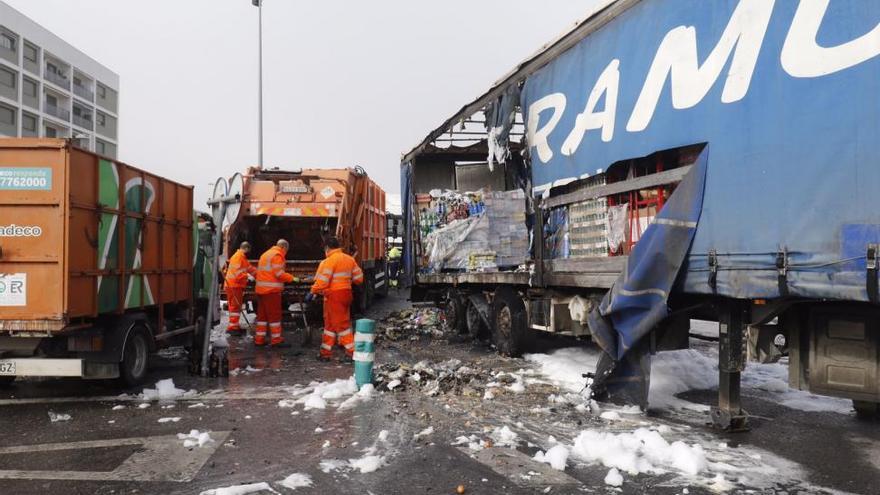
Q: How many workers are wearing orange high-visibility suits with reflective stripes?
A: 3